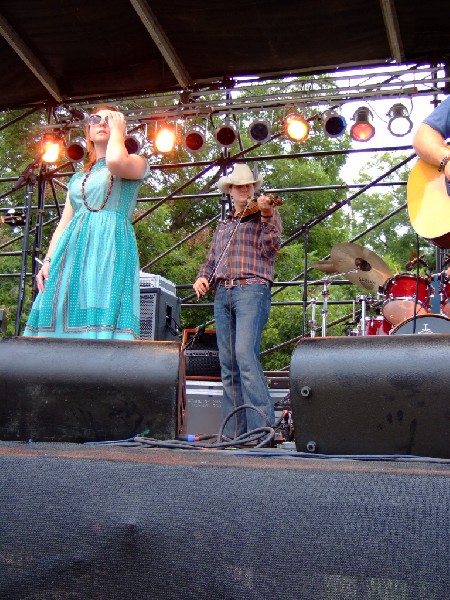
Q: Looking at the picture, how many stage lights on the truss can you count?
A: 11